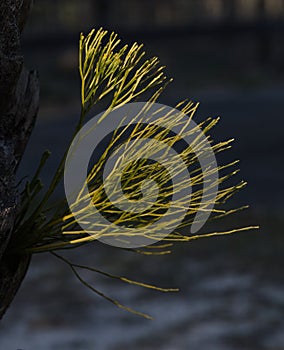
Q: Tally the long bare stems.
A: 2